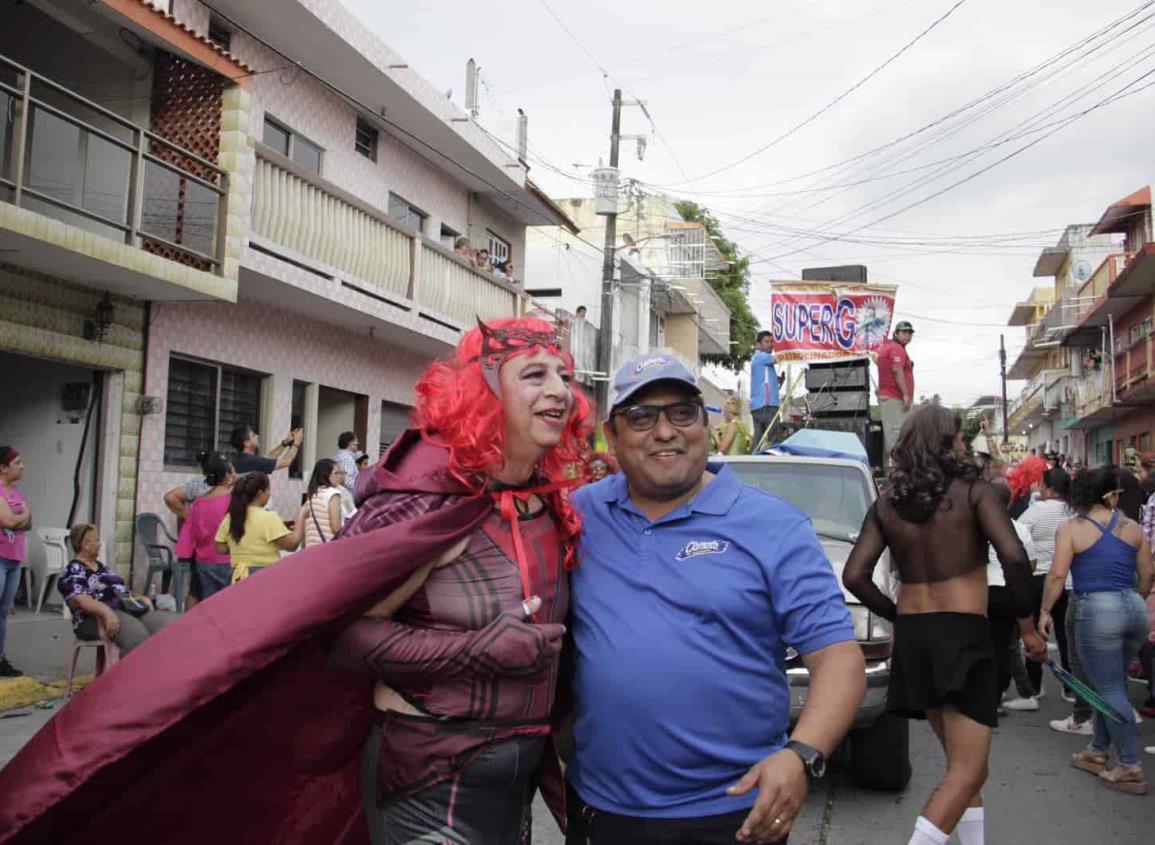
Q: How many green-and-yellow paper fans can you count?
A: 1